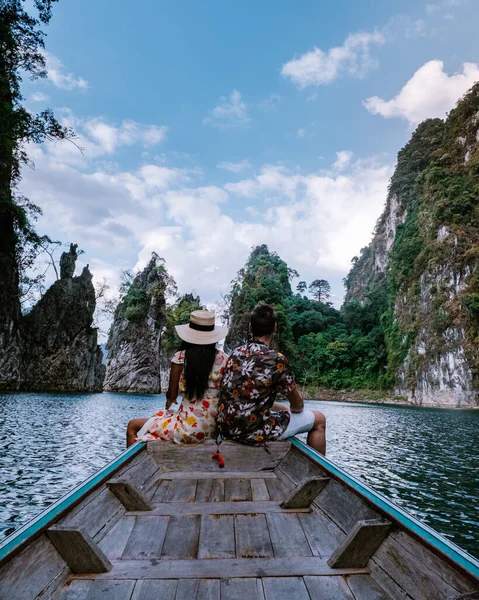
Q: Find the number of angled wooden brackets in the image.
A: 4